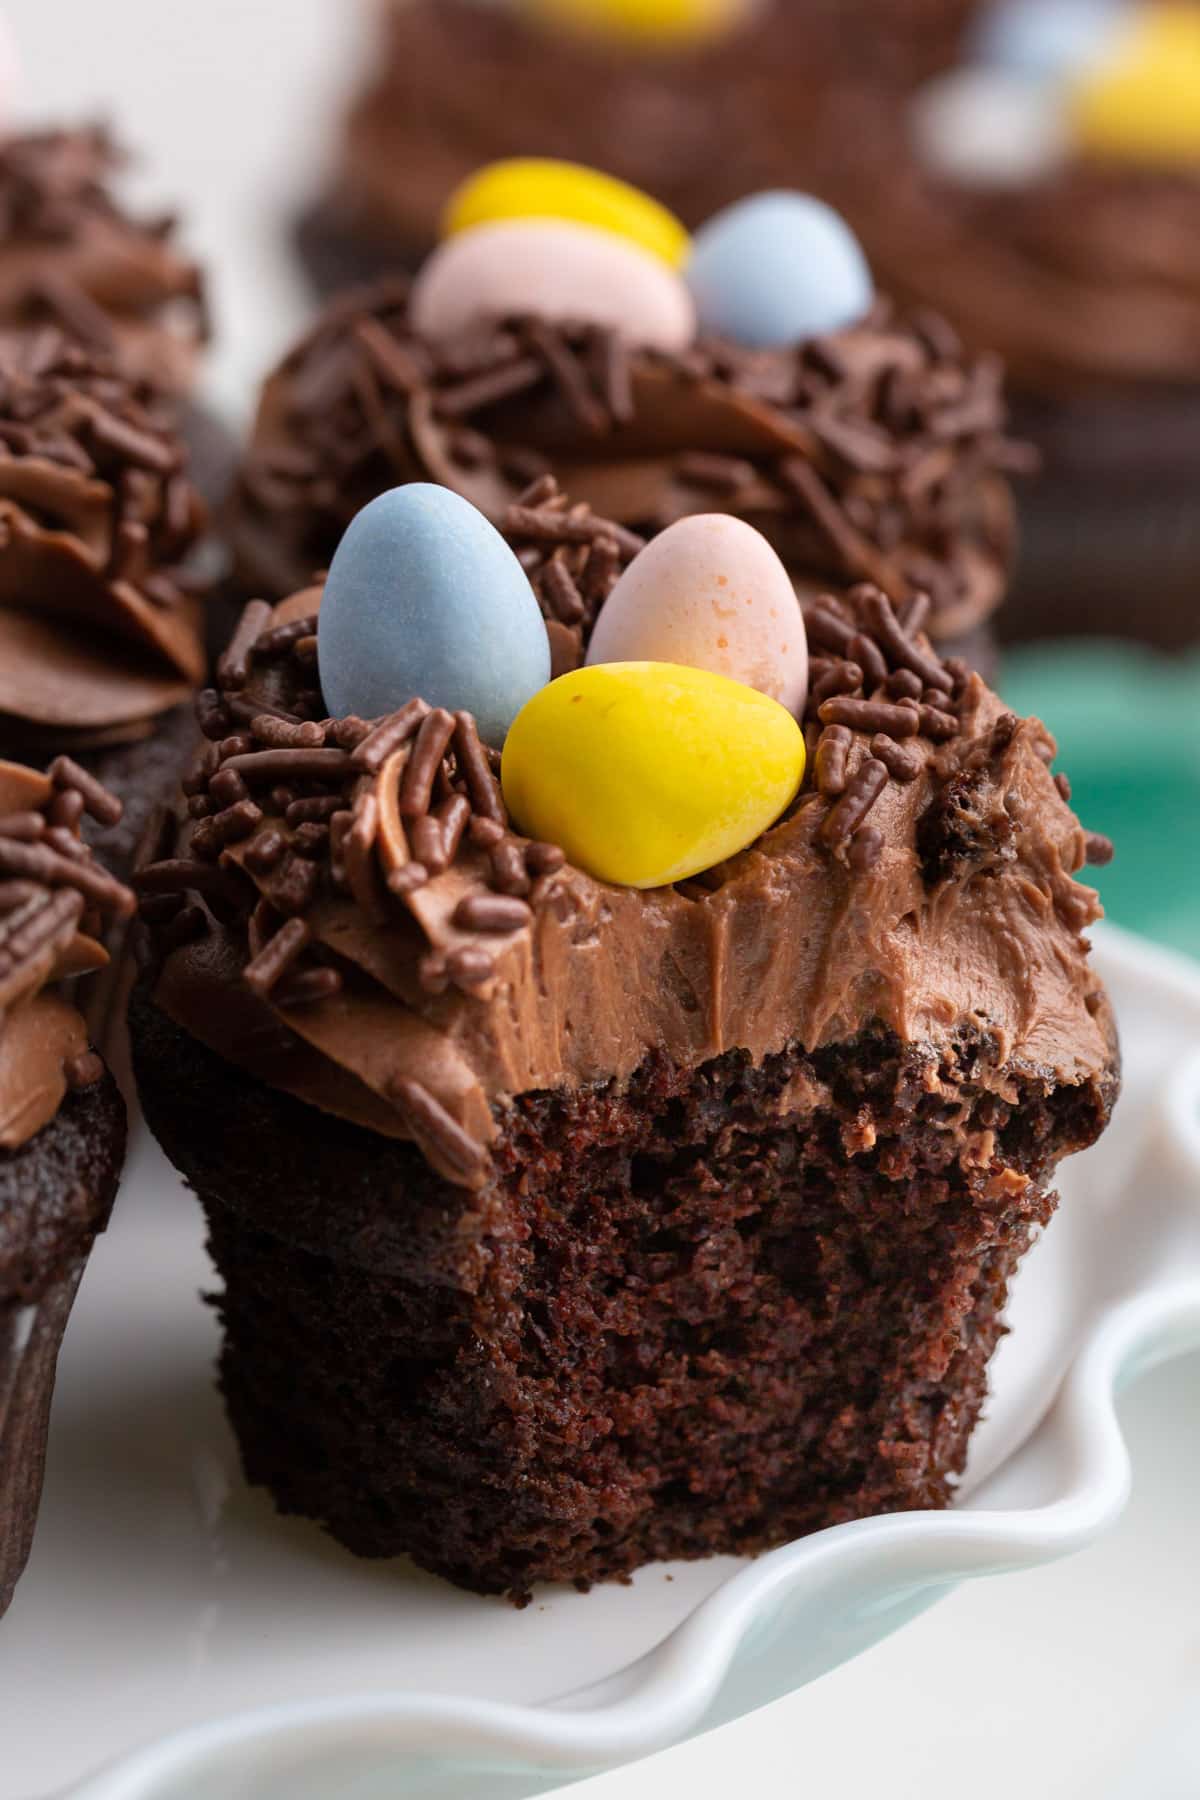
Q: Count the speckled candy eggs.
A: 1